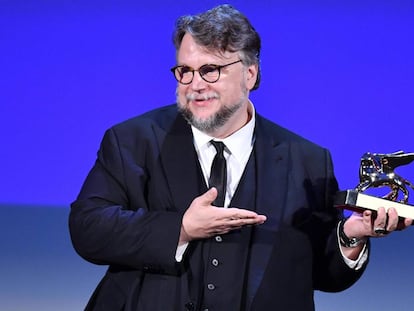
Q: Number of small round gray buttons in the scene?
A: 3